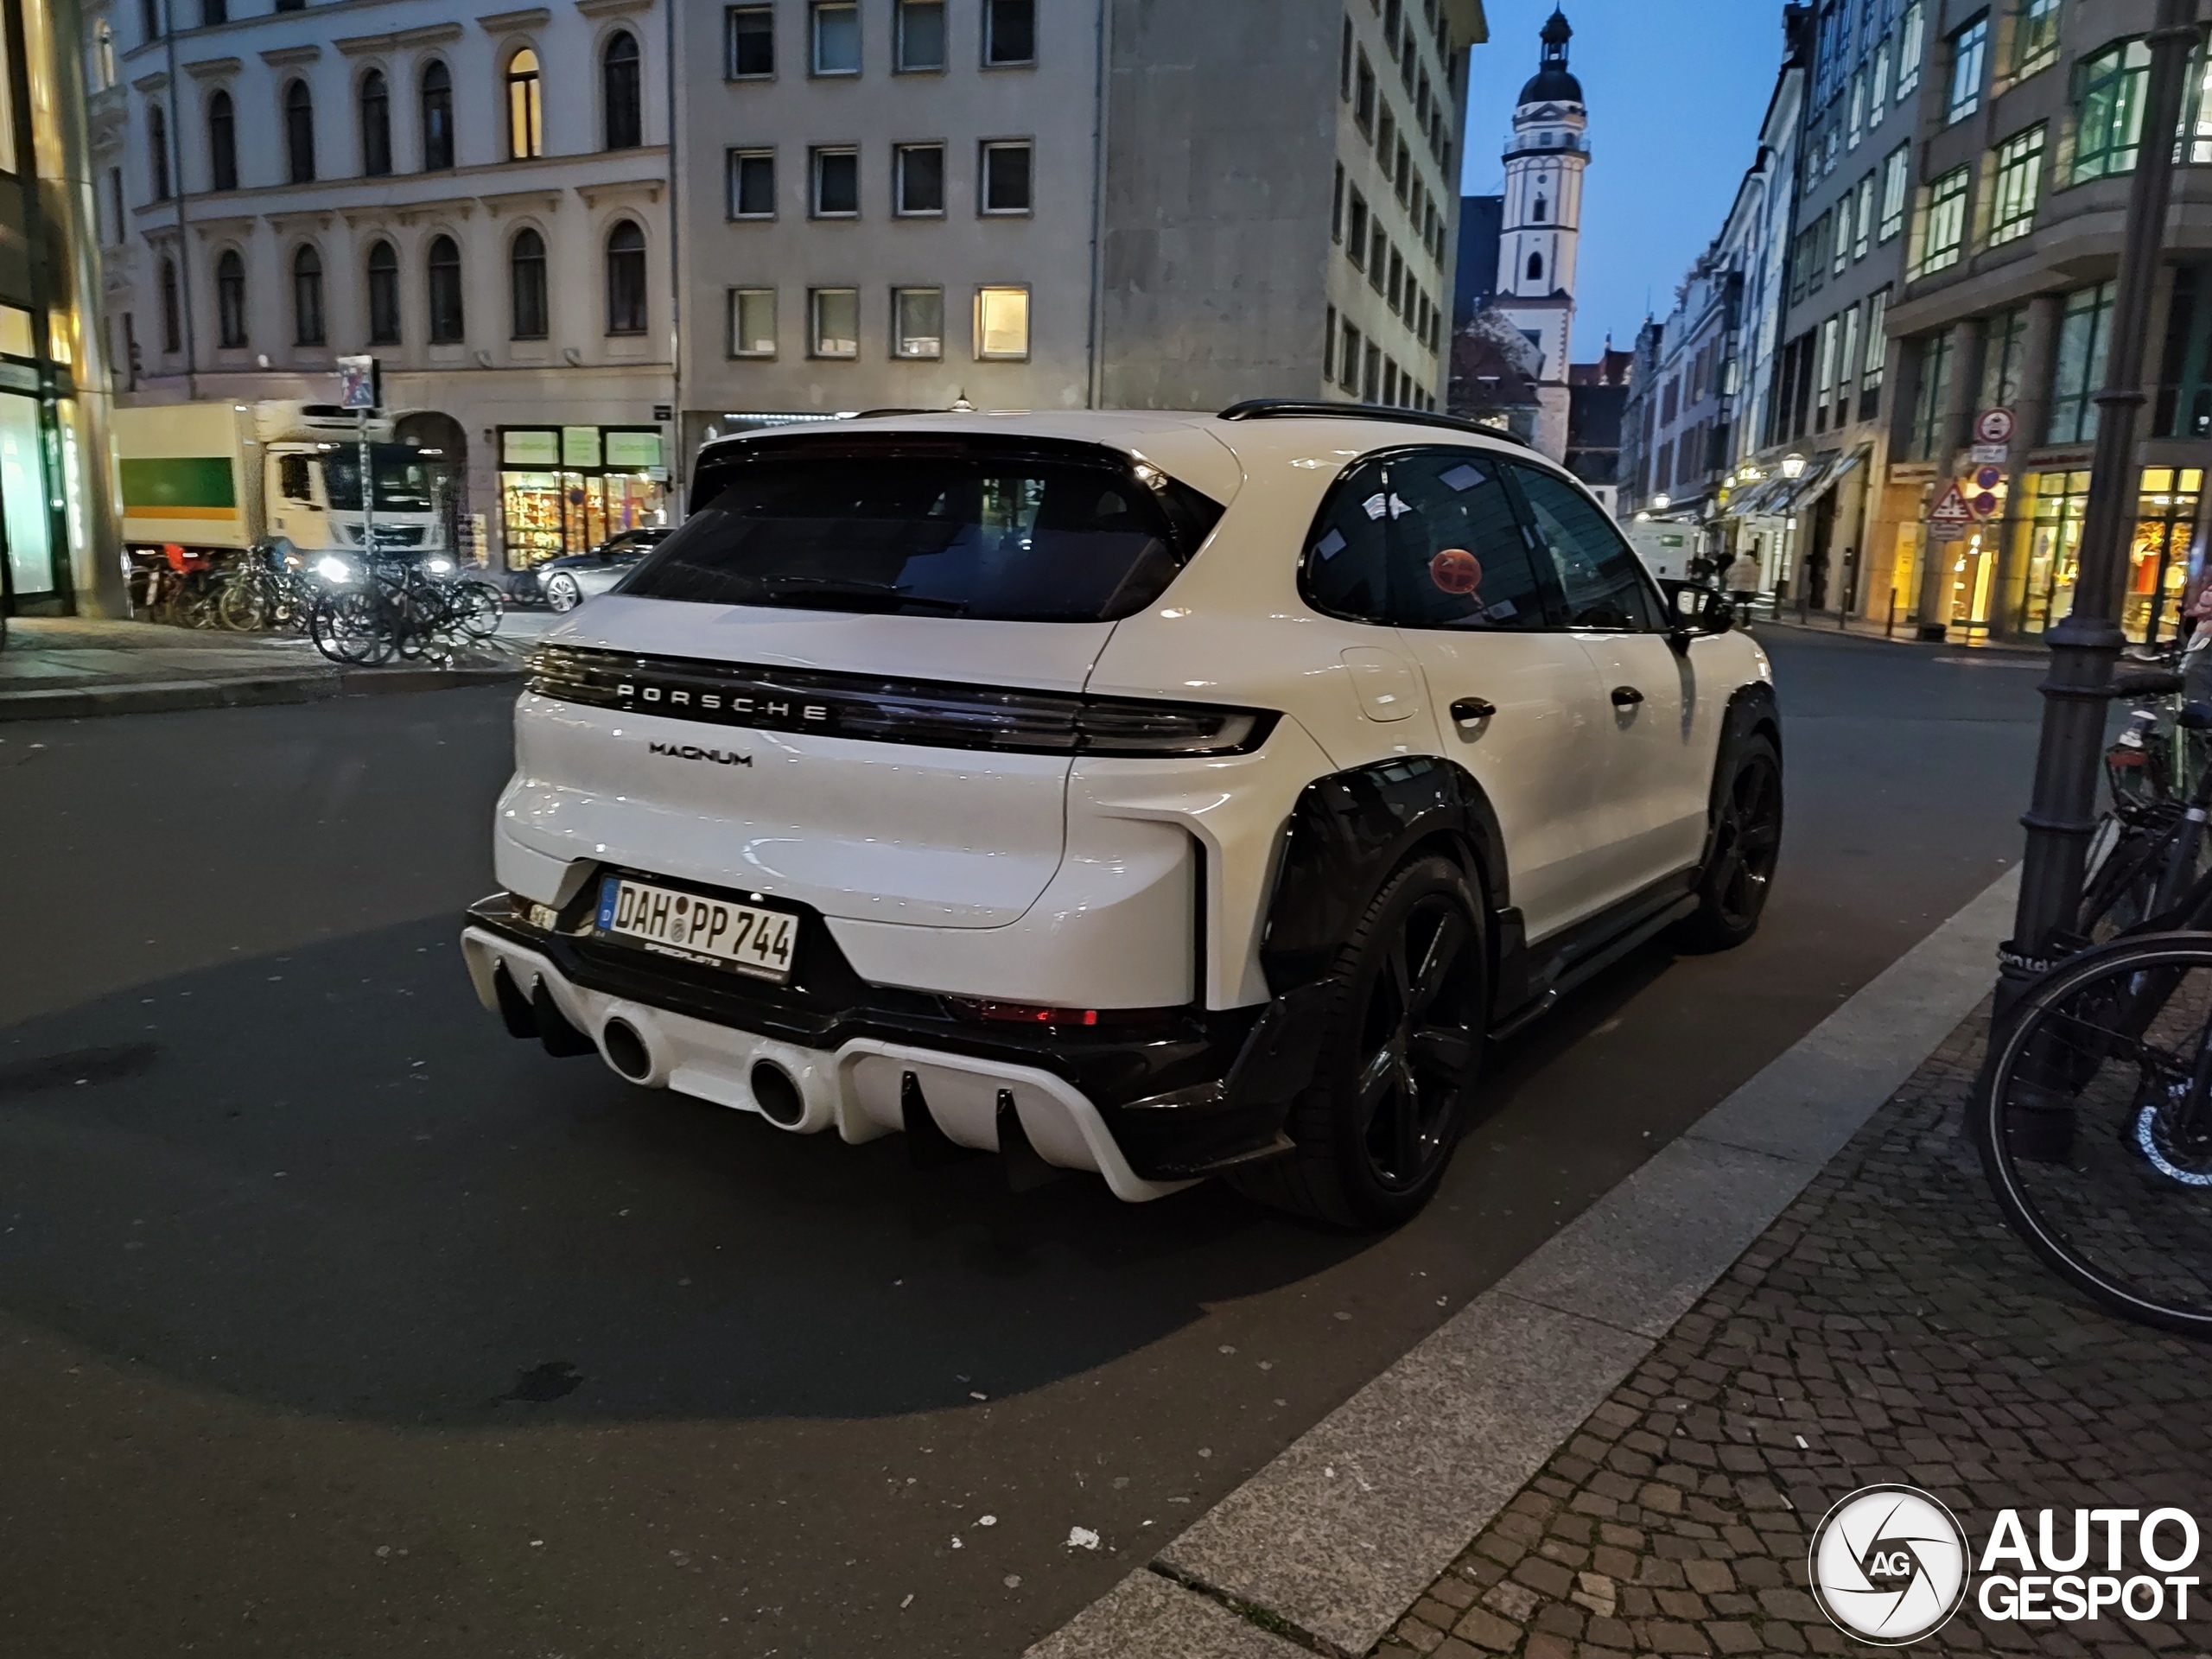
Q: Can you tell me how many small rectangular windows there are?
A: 12